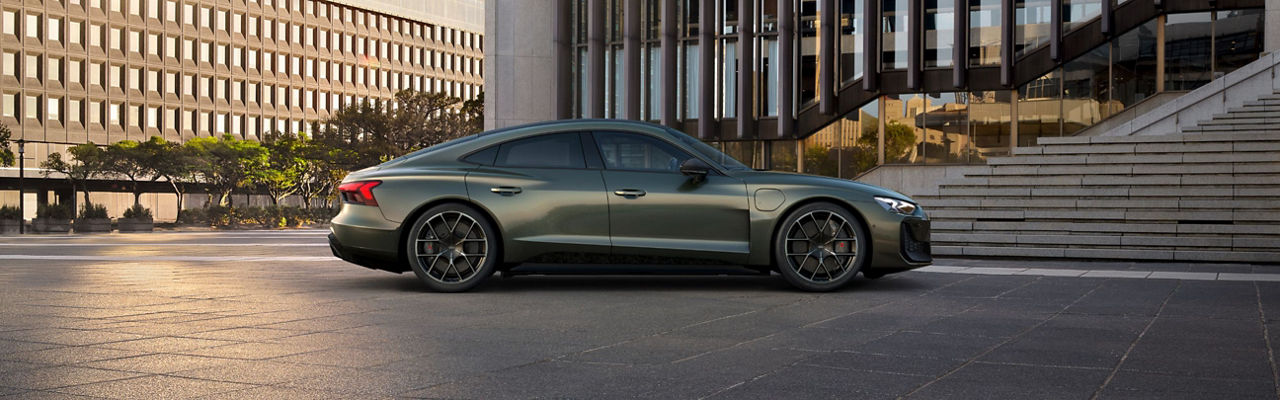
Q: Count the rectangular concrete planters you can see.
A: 4